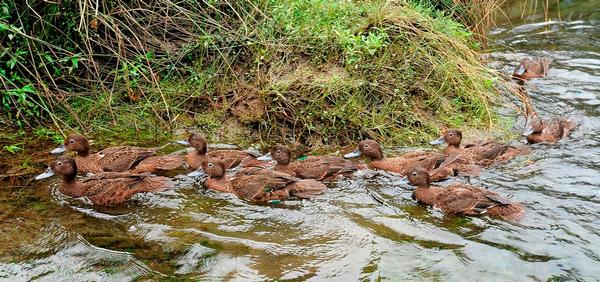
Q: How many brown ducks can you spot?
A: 10